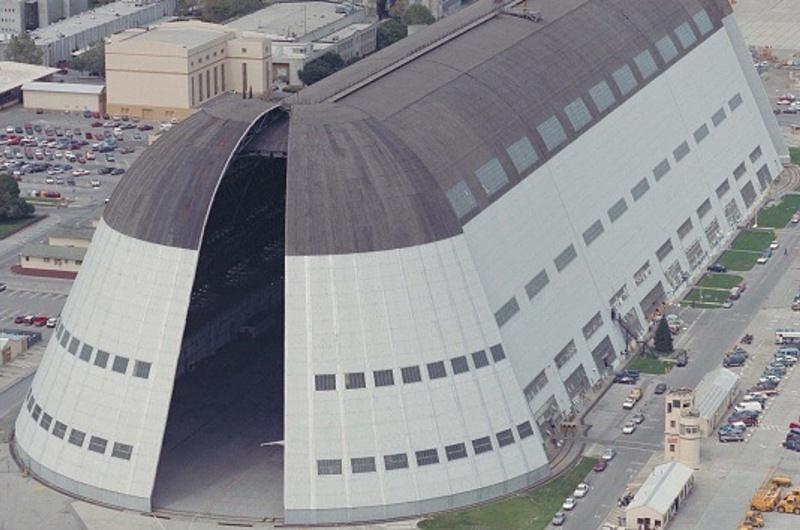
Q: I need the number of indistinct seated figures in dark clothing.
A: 0